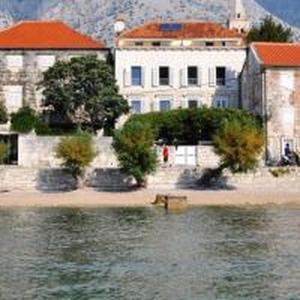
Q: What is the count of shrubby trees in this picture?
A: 3